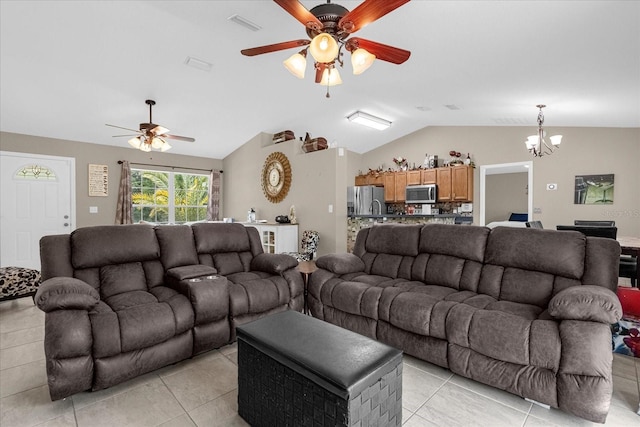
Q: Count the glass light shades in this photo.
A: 11